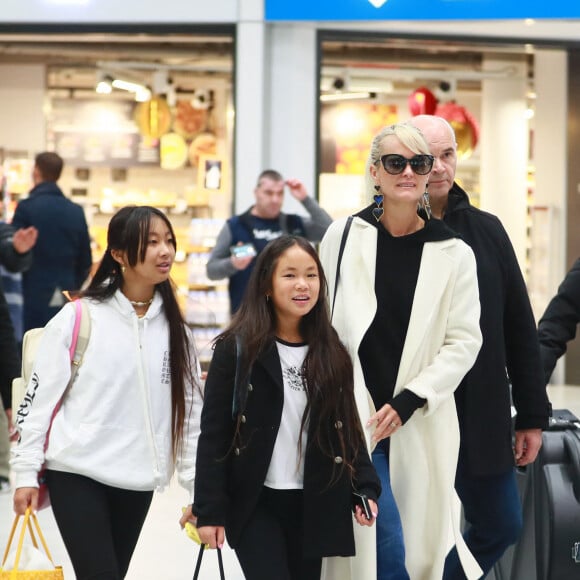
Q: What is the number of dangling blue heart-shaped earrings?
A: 2